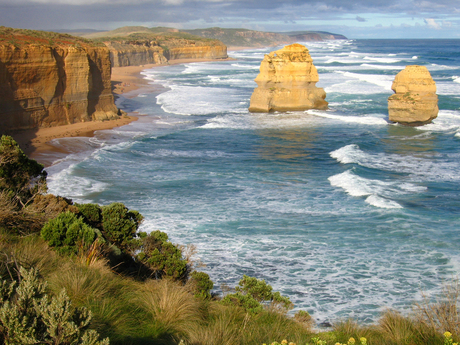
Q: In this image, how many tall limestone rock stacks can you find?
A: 2